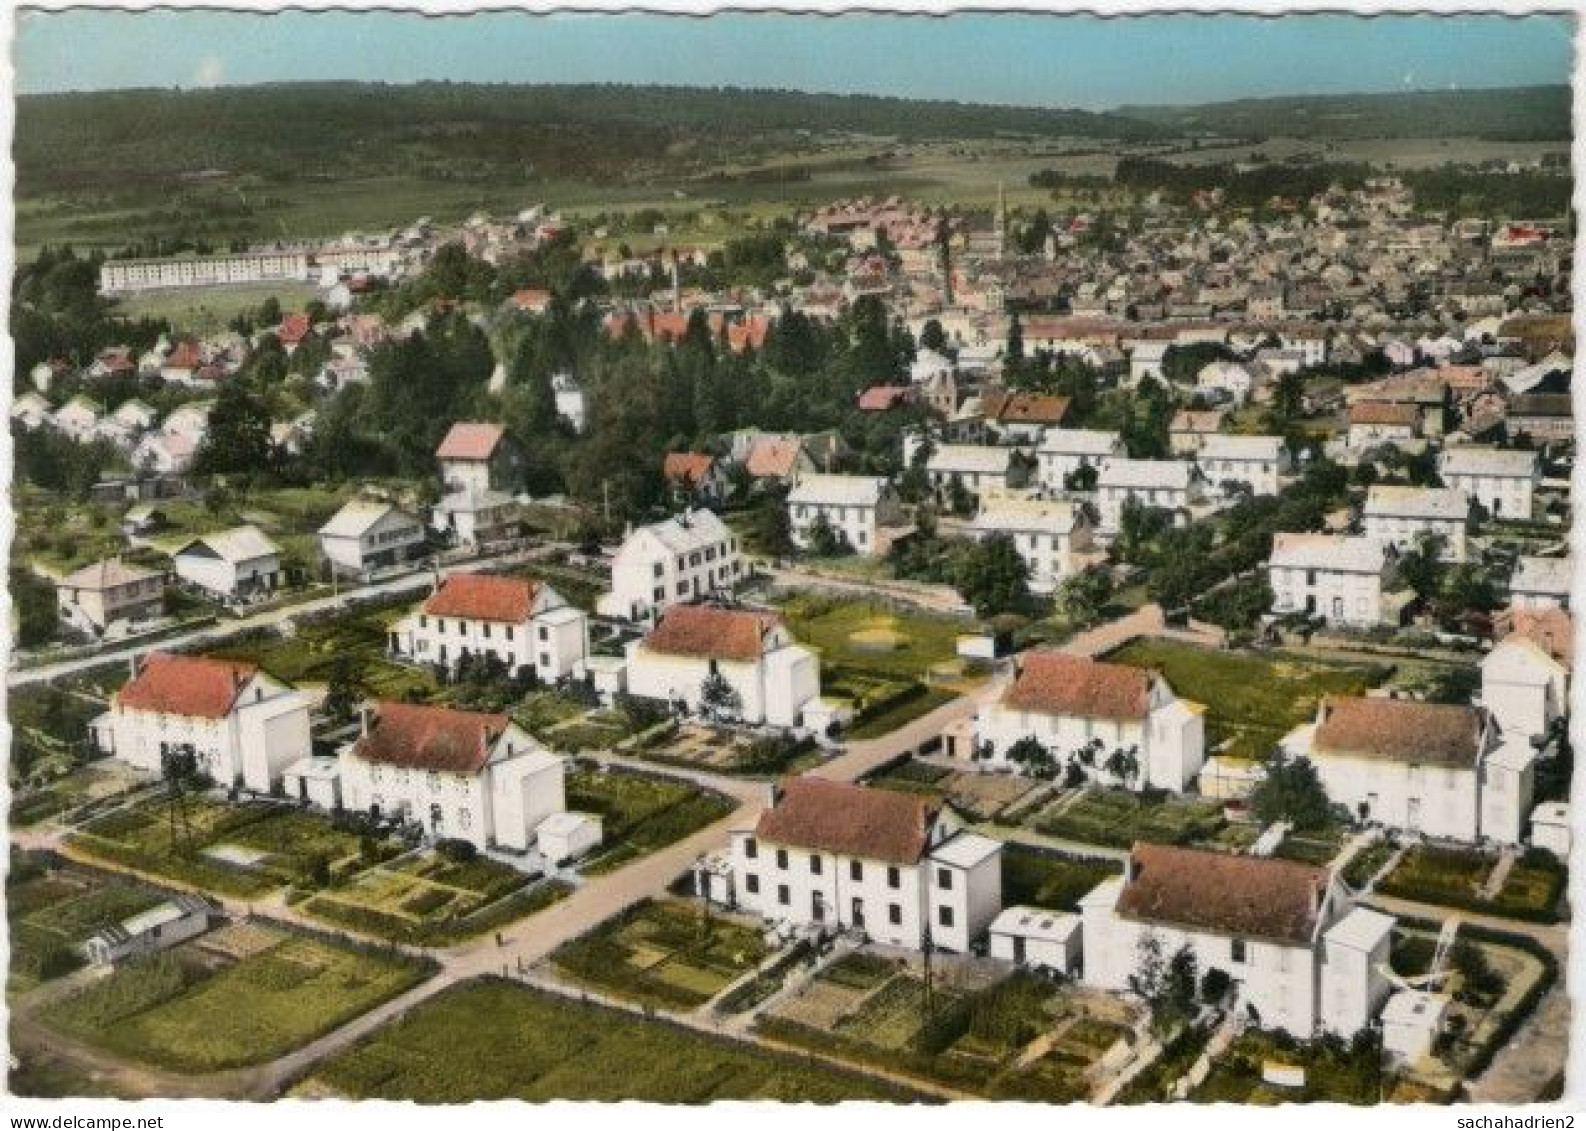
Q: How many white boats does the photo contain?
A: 0